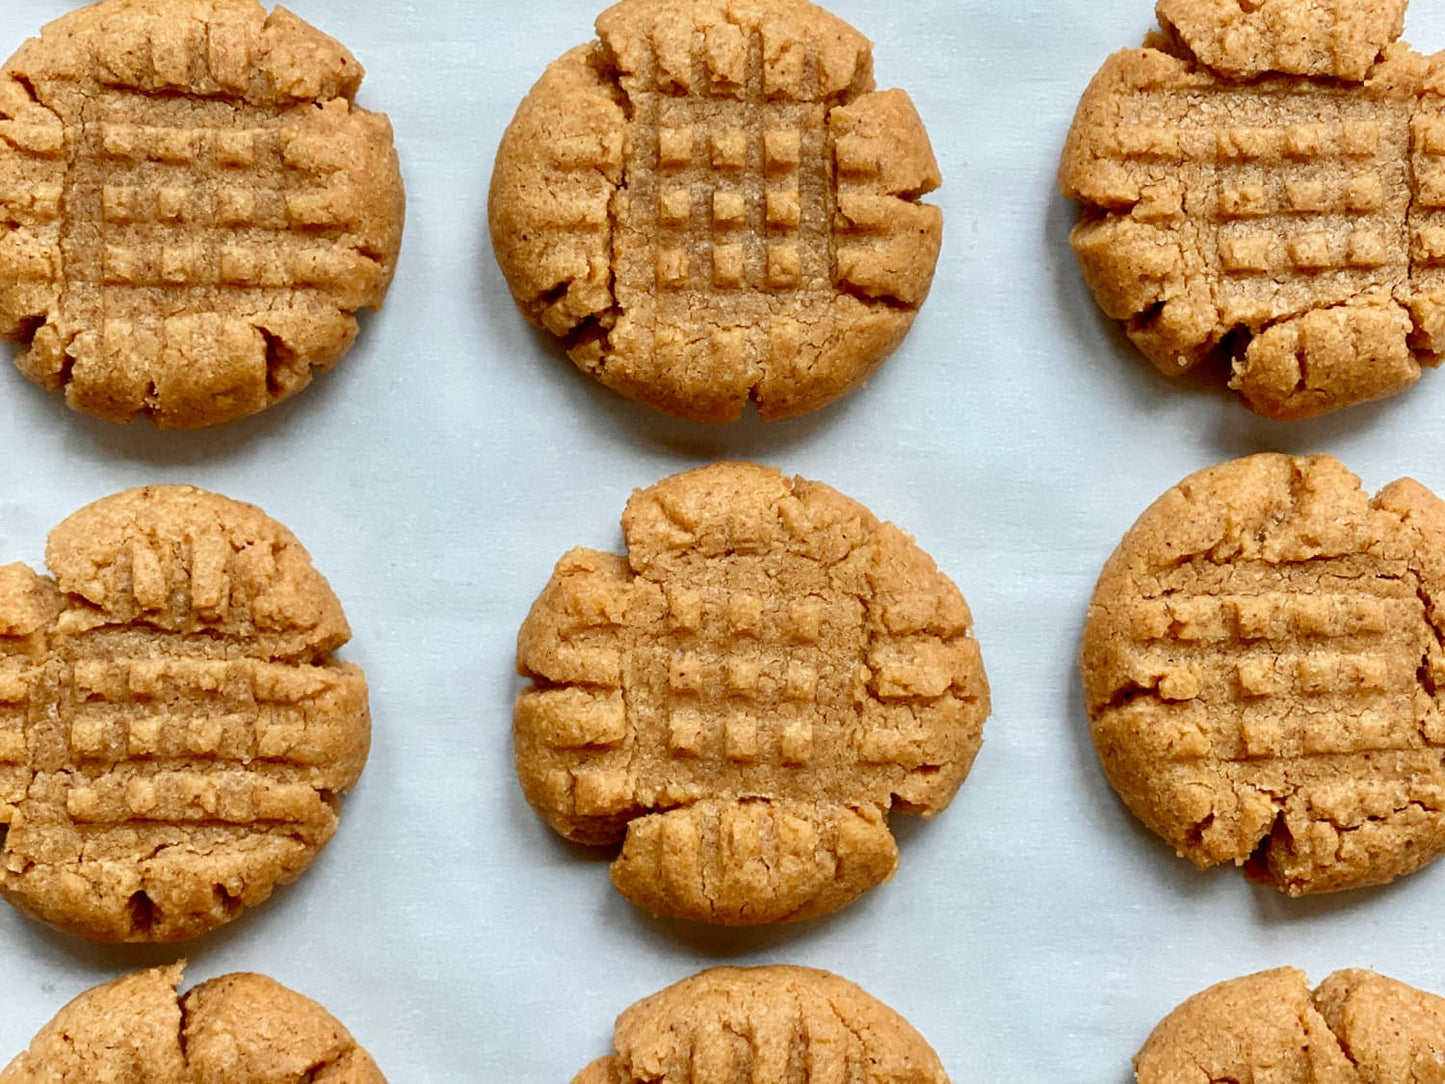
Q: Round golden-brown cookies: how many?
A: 9